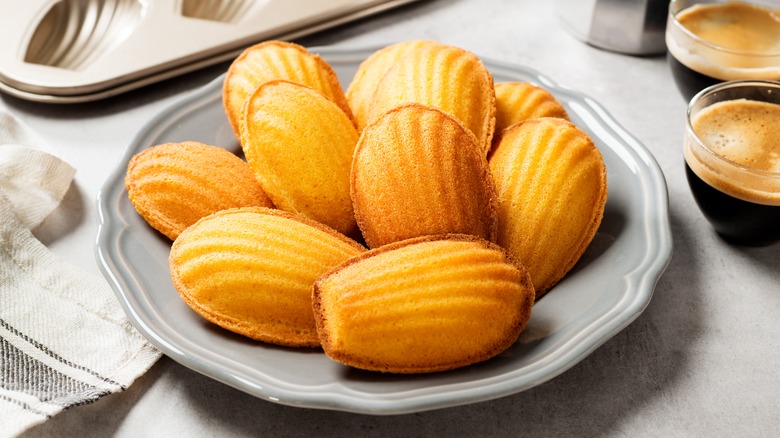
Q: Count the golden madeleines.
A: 10